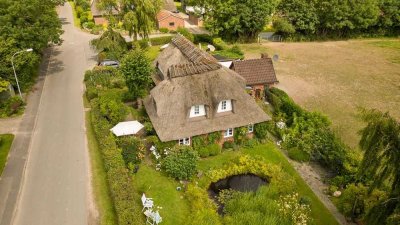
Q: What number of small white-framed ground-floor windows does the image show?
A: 3